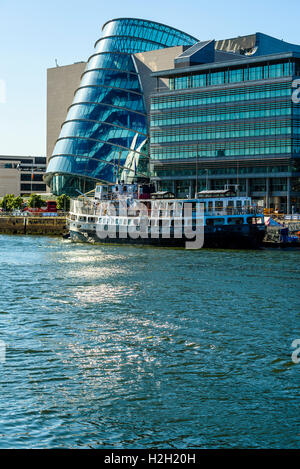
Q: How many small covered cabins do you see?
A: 2